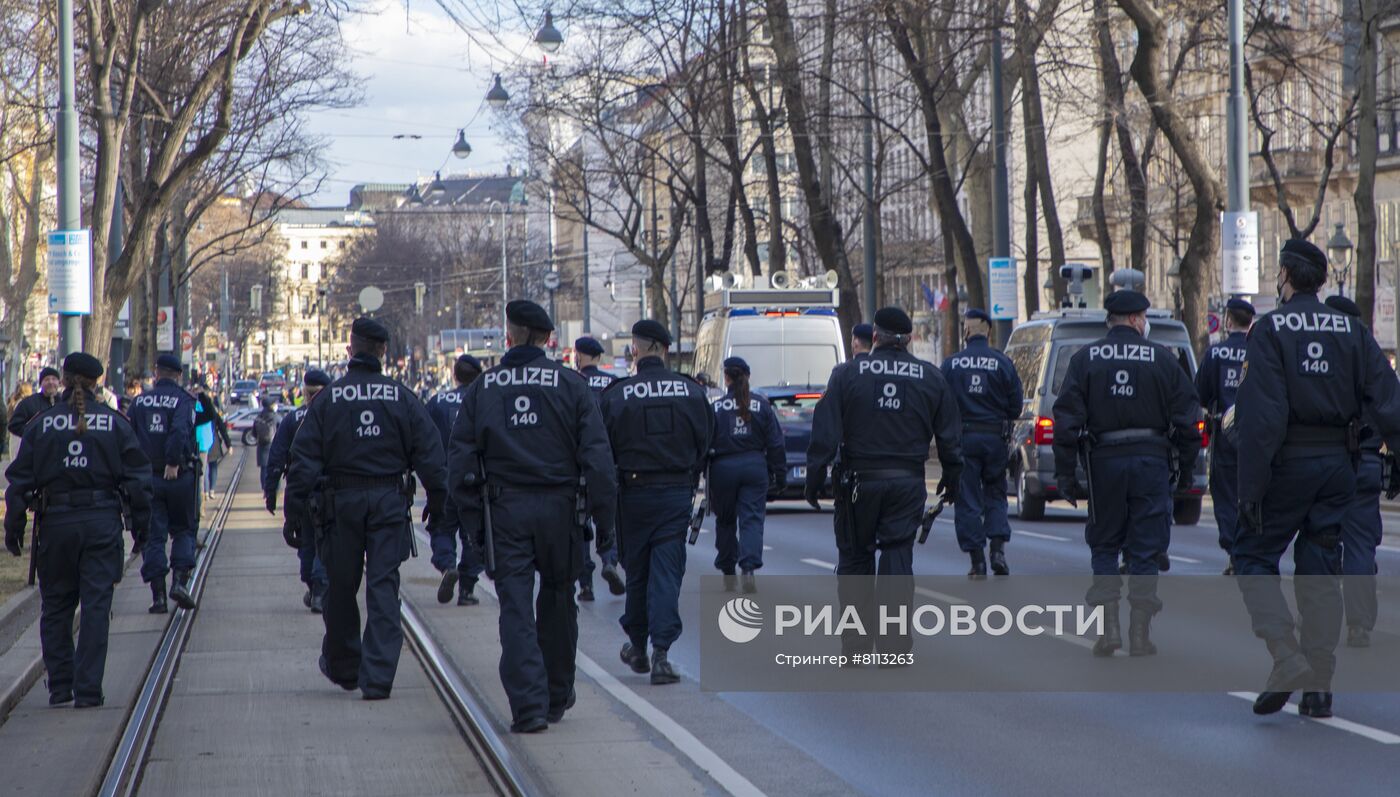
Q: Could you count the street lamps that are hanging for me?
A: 5